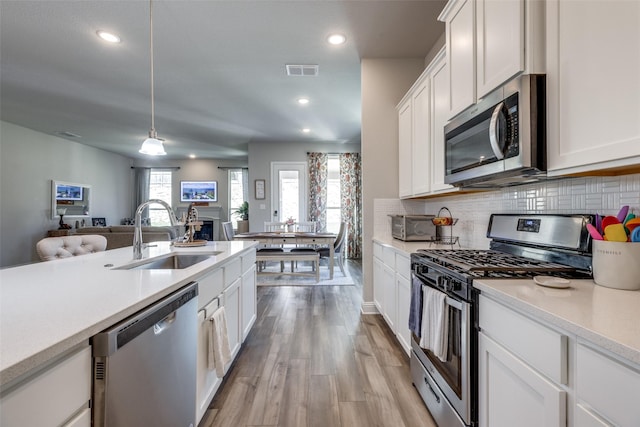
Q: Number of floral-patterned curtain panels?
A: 2